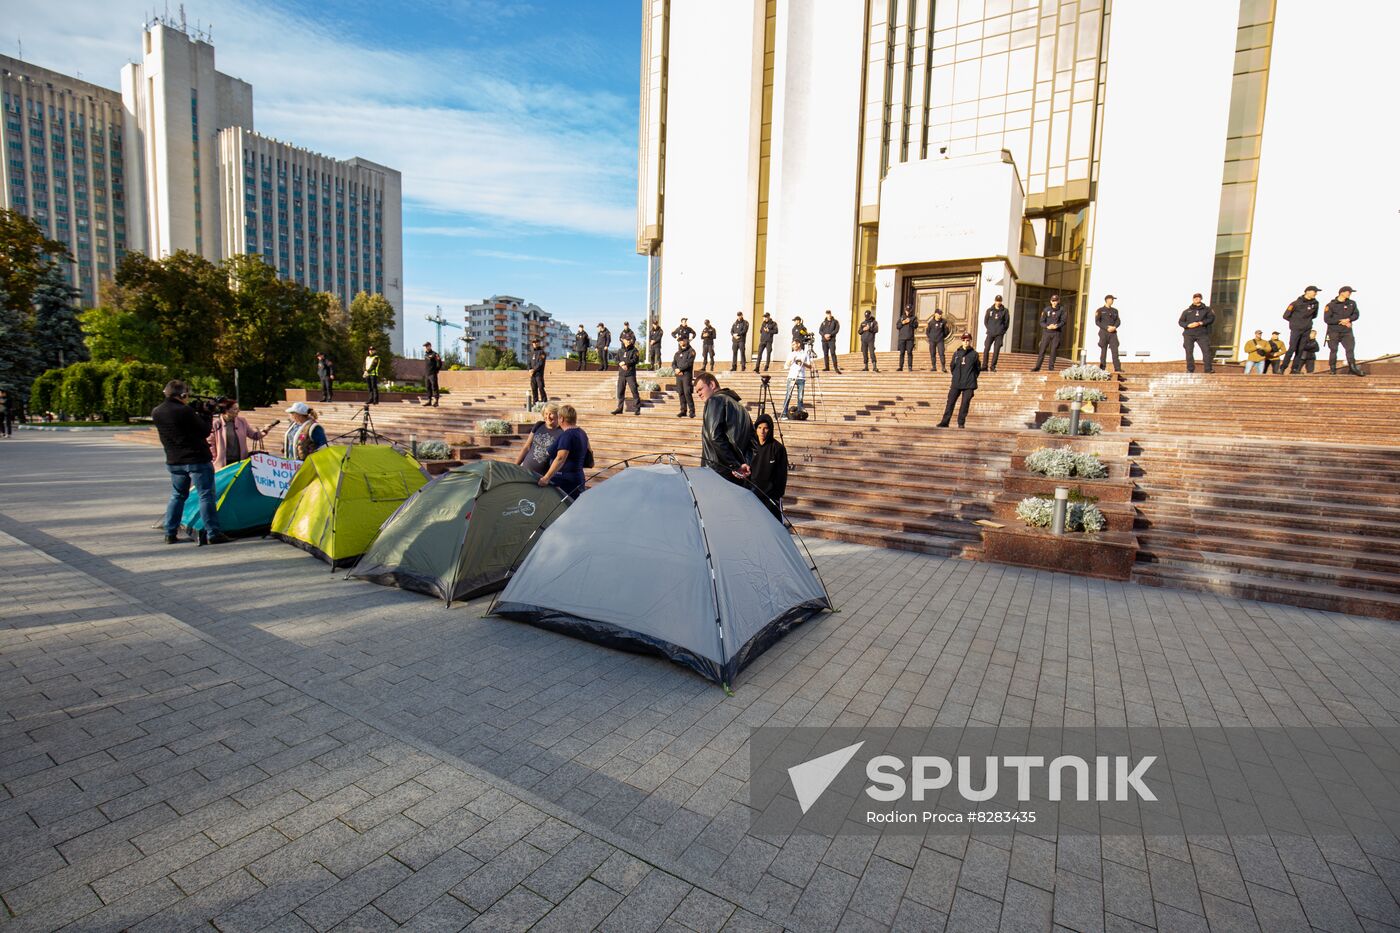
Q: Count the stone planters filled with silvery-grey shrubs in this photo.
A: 10